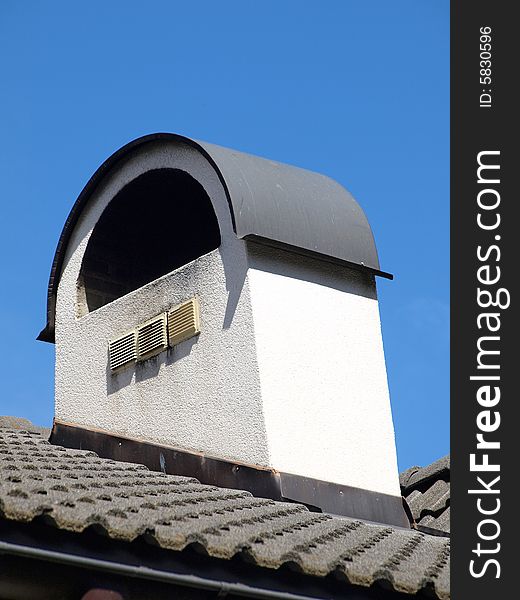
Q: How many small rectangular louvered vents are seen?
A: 3